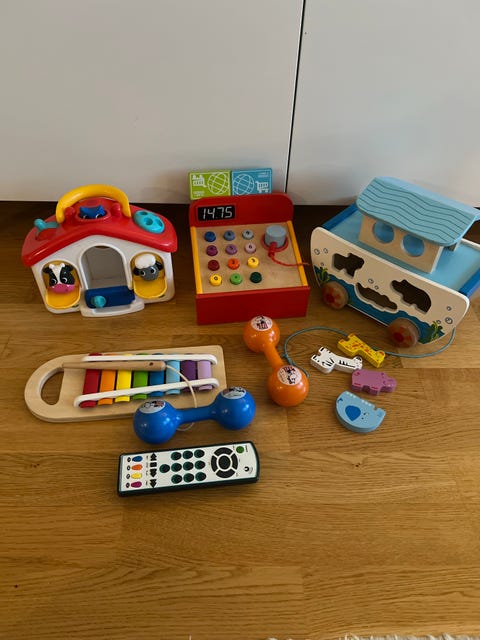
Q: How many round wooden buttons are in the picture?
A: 12